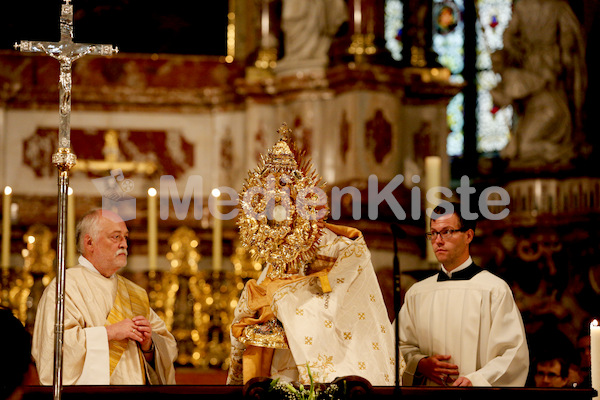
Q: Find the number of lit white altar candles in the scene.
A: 5